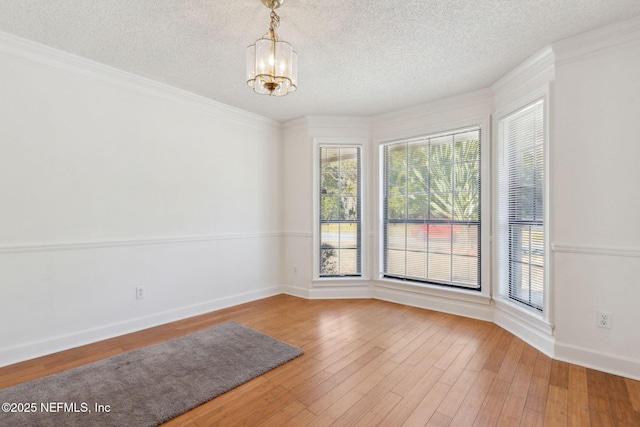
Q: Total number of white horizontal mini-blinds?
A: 3